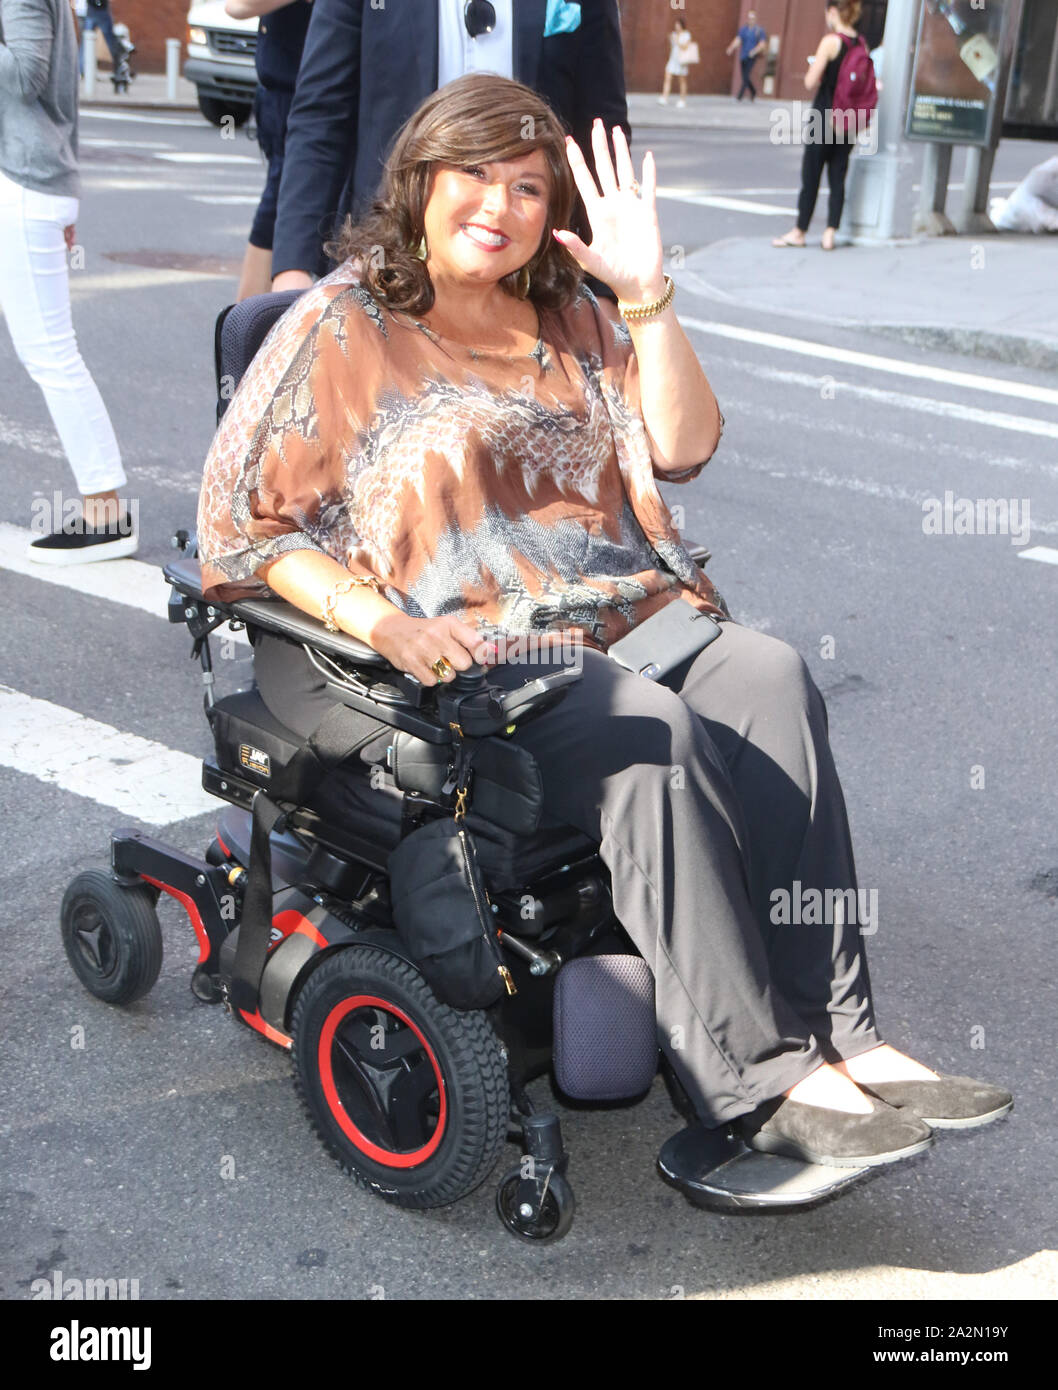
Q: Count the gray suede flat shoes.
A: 2